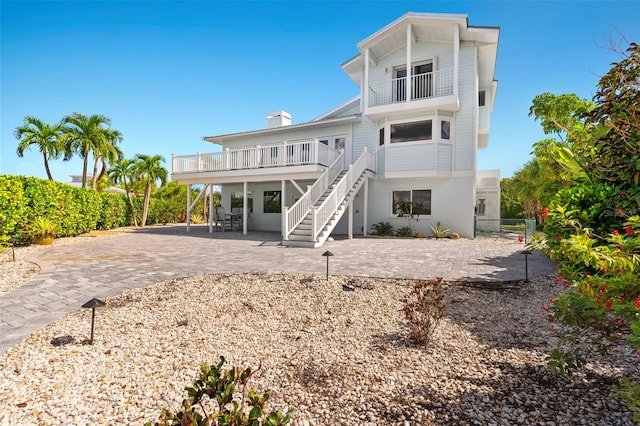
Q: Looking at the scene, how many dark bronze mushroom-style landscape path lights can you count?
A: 4